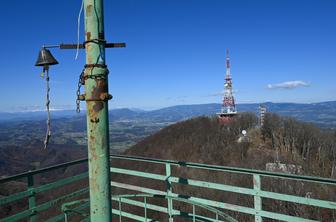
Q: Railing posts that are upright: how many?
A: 3